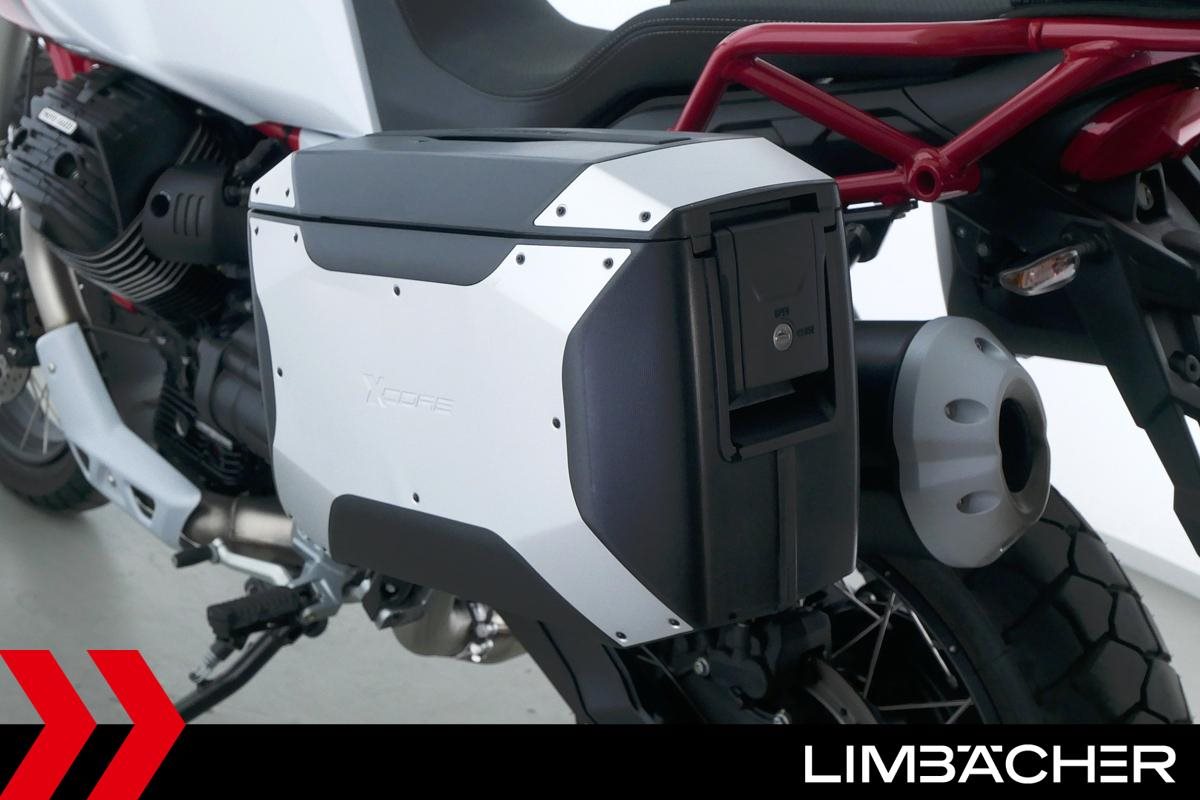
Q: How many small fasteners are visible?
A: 14